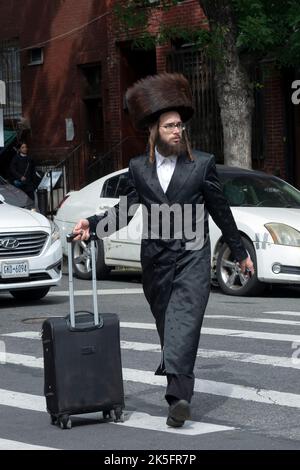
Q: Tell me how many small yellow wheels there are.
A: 0